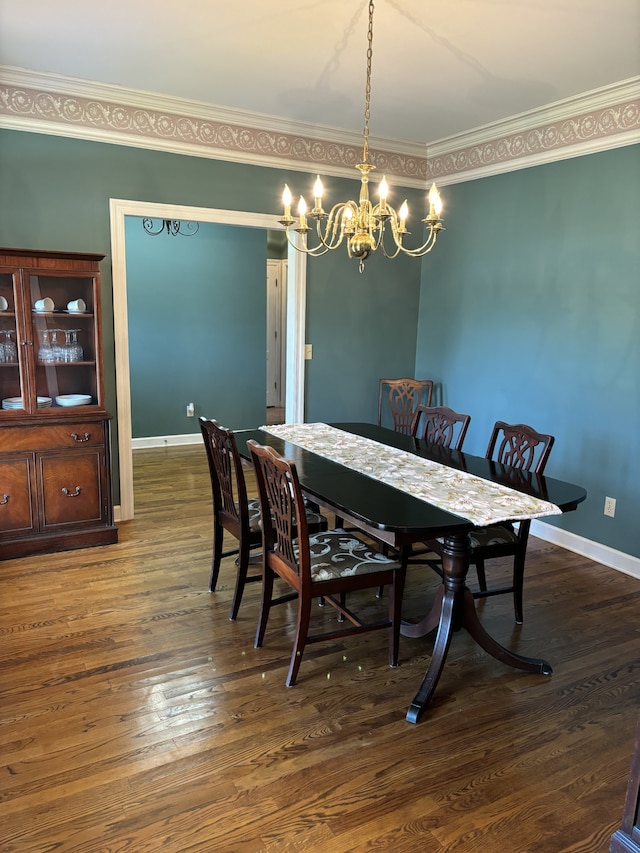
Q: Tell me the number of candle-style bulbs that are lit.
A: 8